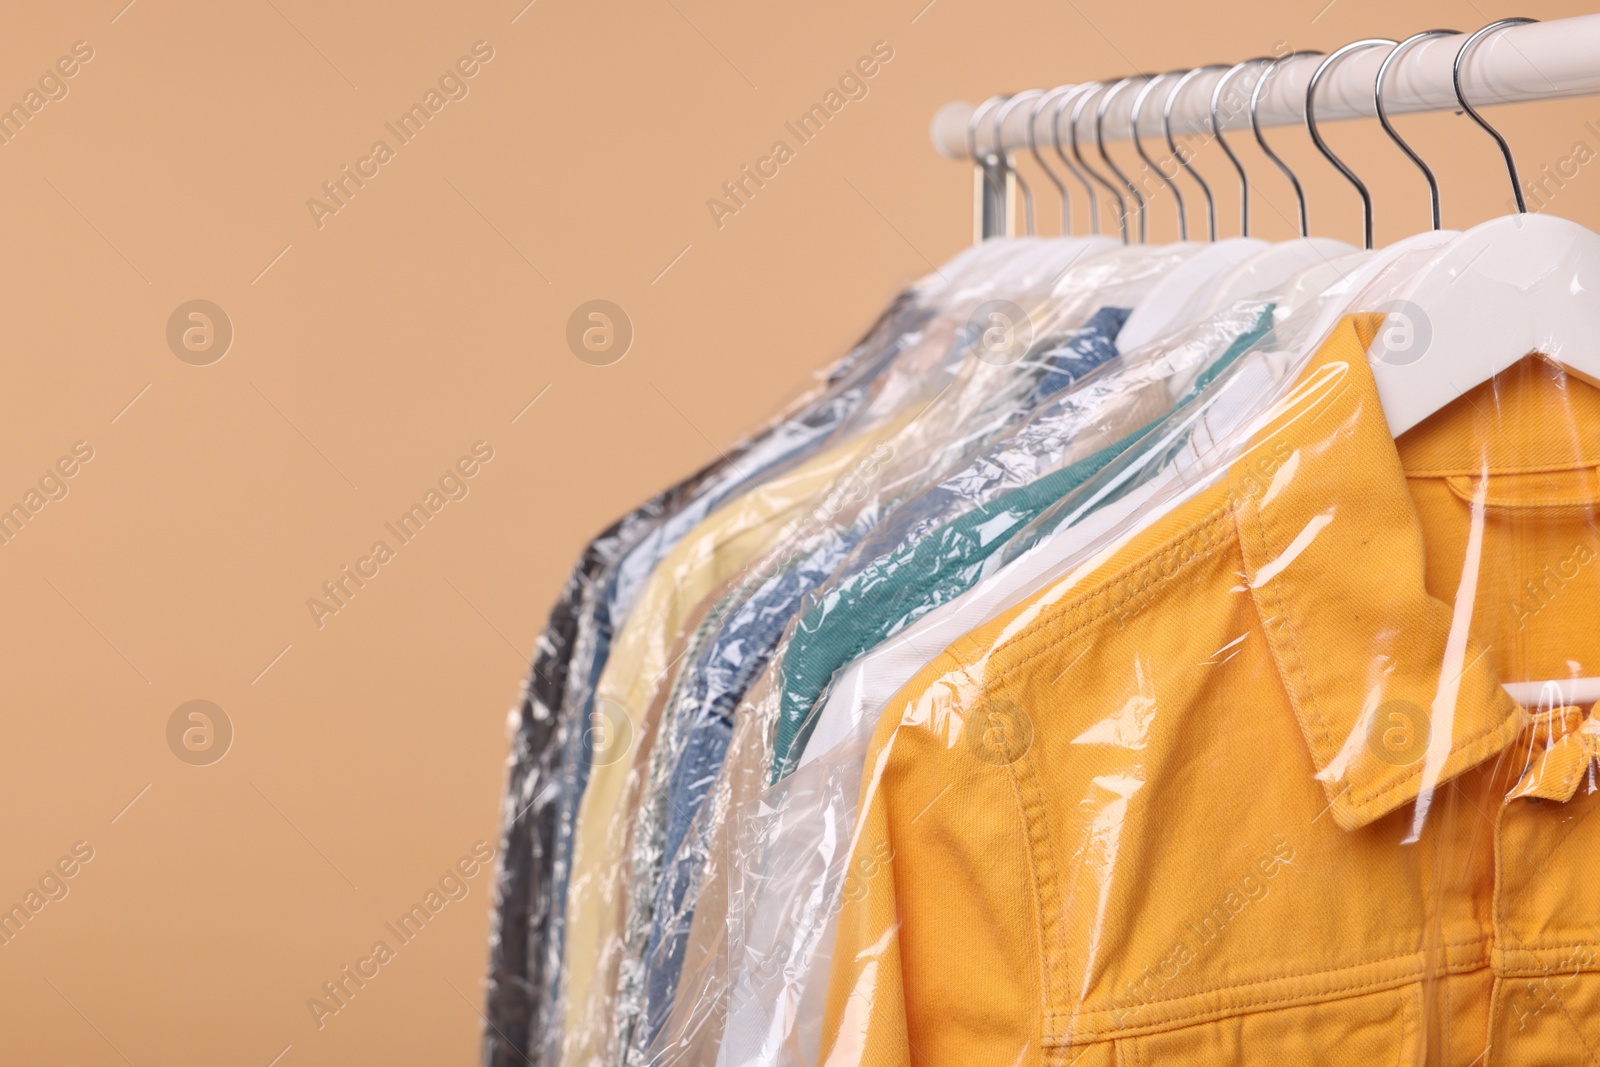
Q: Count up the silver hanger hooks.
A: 13